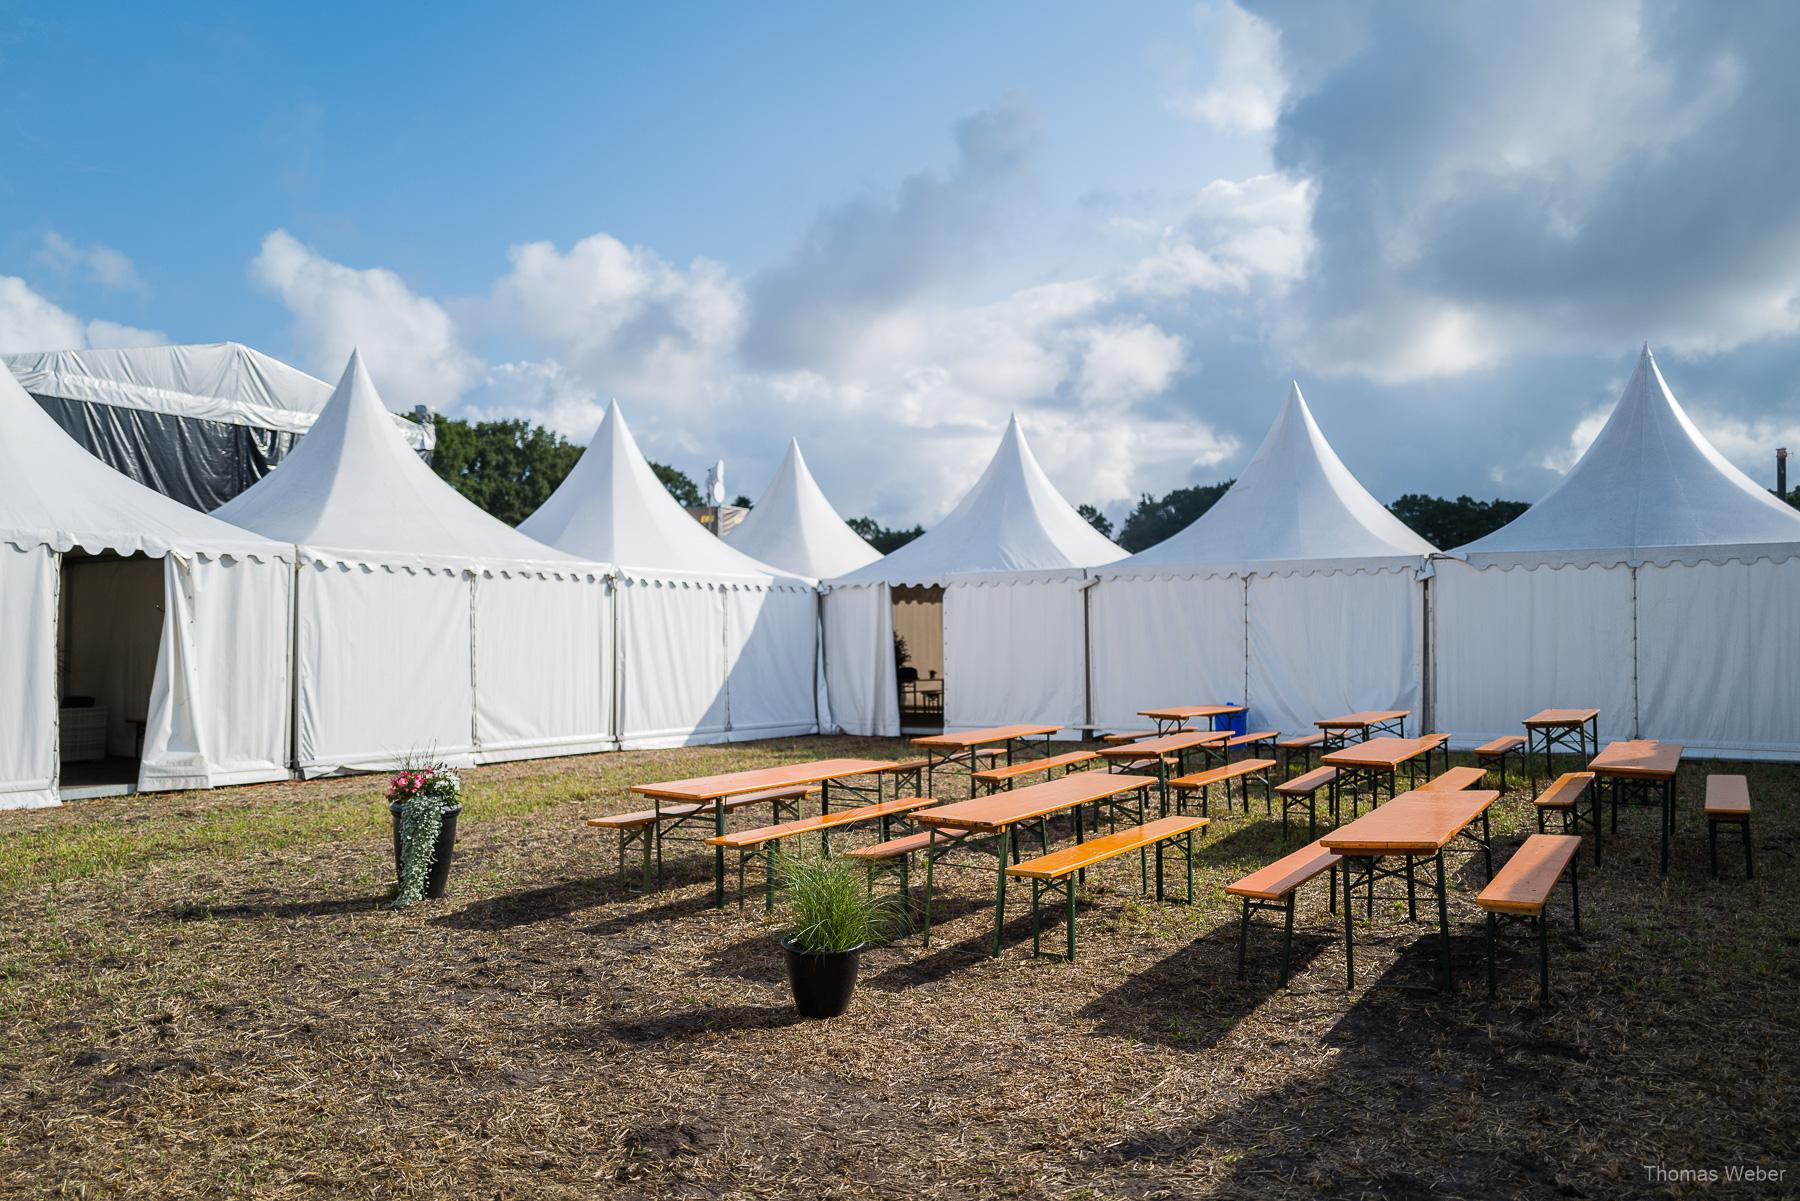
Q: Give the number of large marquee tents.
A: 7